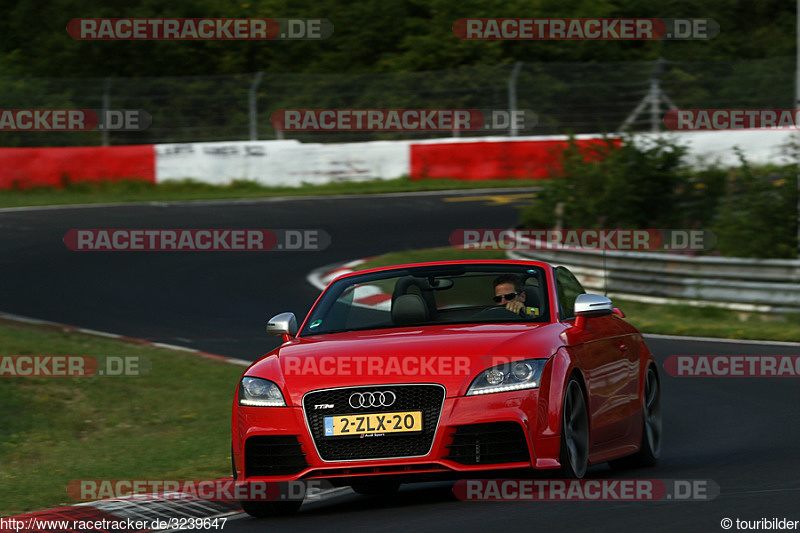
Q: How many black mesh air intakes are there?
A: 3